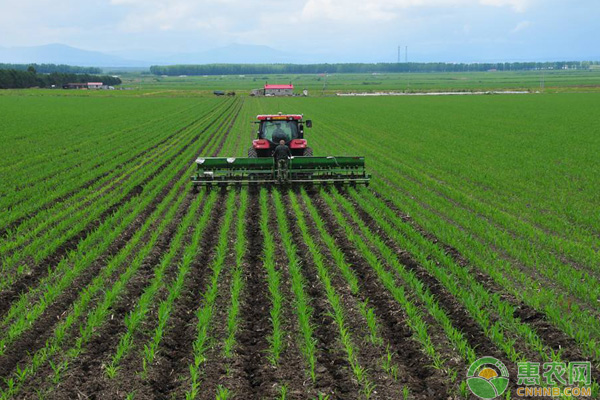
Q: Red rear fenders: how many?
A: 2